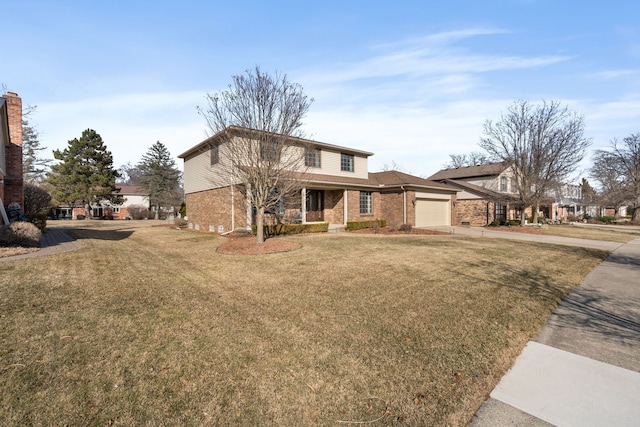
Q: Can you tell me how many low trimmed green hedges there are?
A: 2